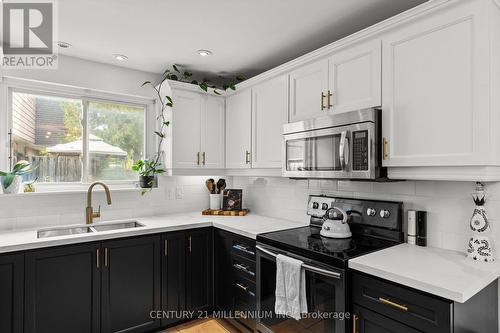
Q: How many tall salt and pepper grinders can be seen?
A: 2